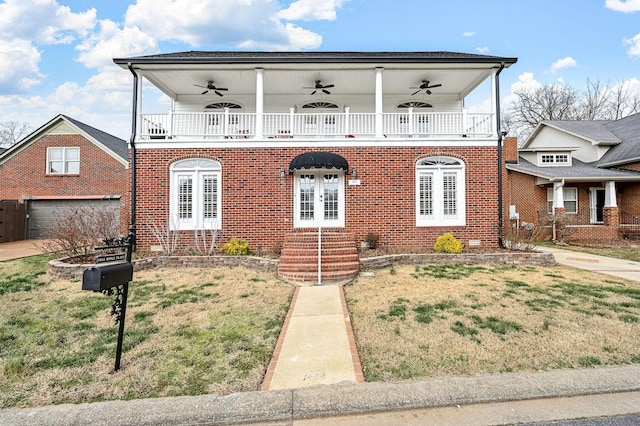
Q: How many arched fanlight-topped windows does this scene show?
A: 5